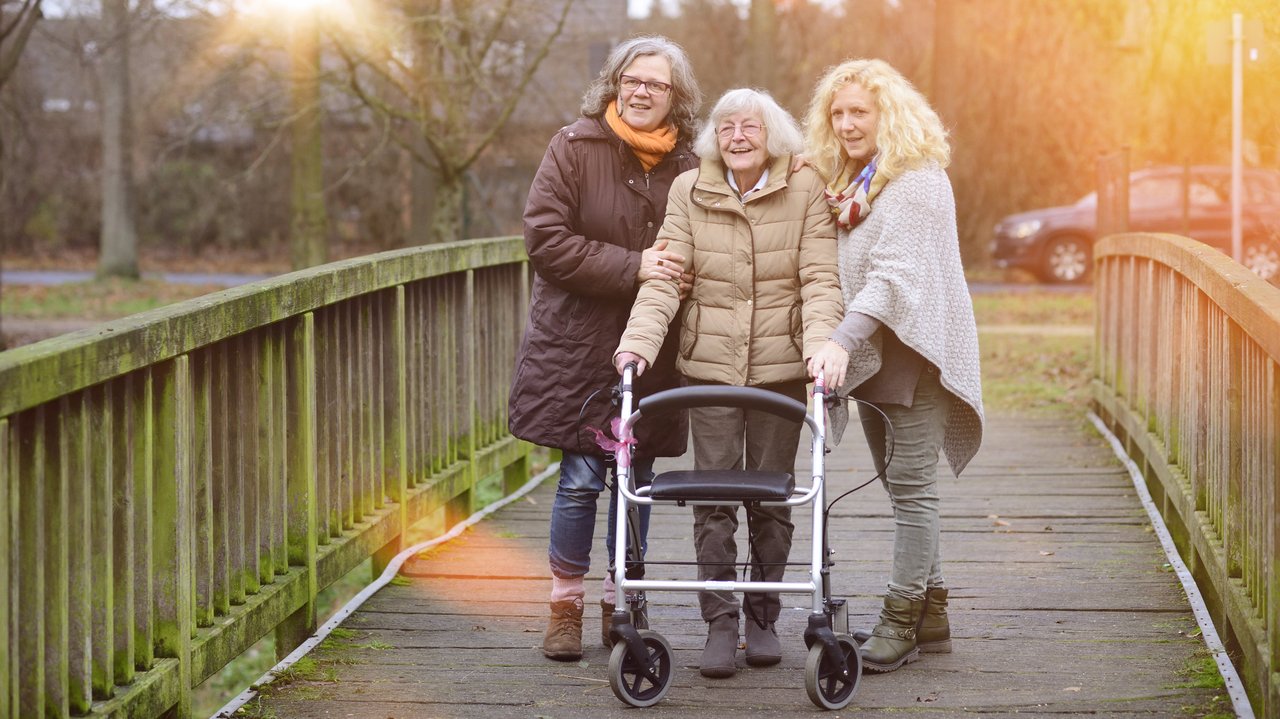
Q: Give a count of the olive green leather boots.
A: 2